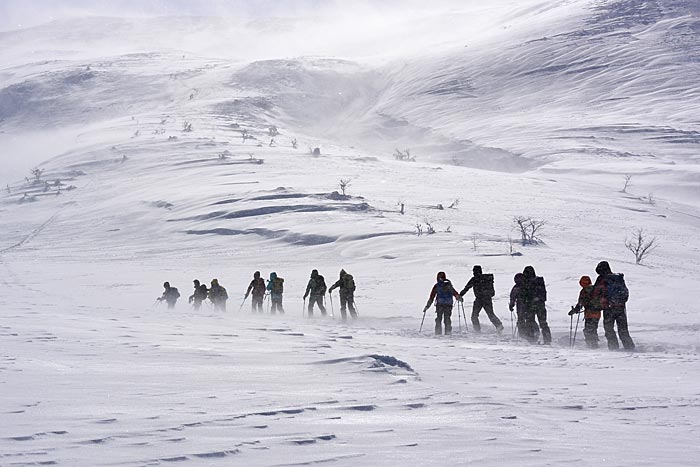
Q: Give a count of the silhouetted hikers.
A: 13